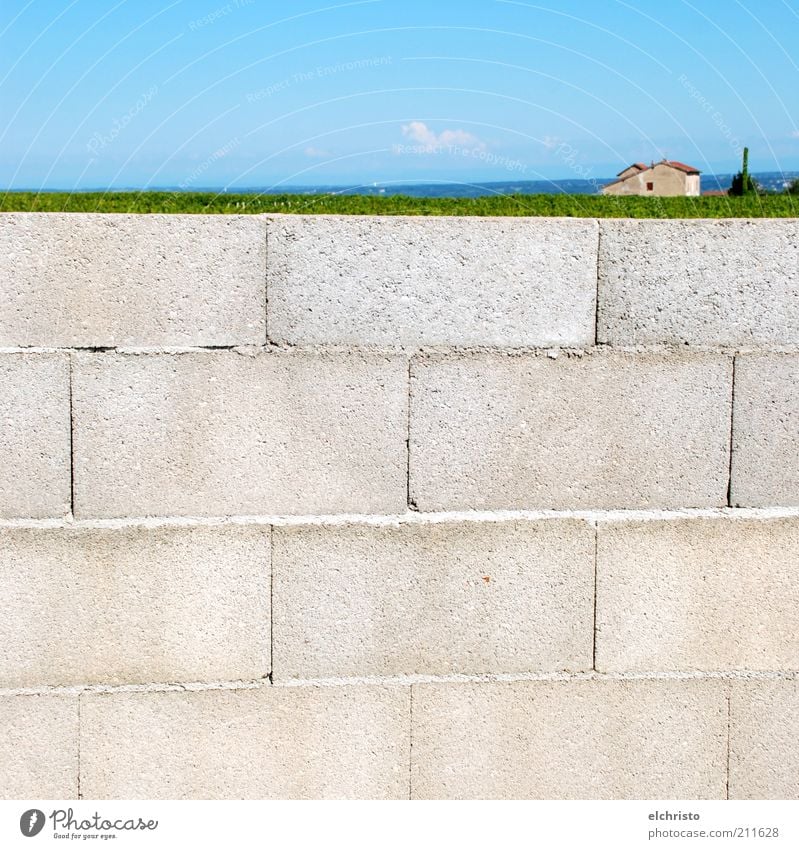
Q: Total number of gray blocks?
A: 14